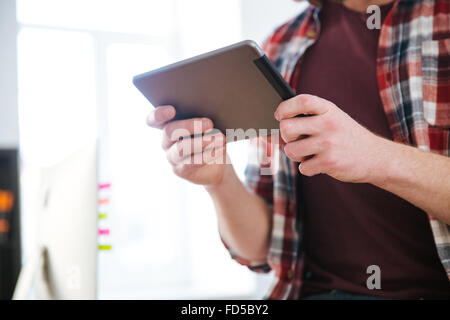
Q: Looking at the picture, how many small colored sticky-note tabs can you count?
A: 5